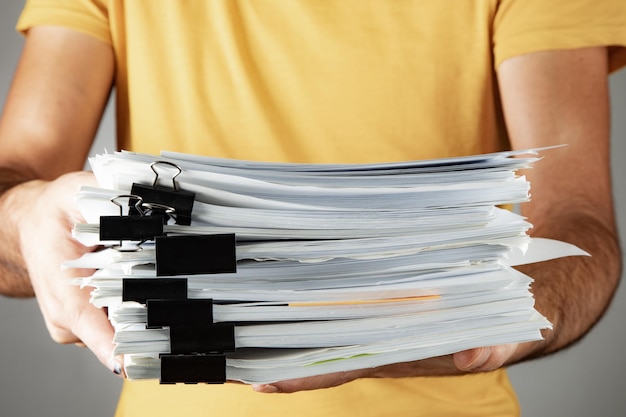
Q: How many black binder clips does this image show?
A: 7